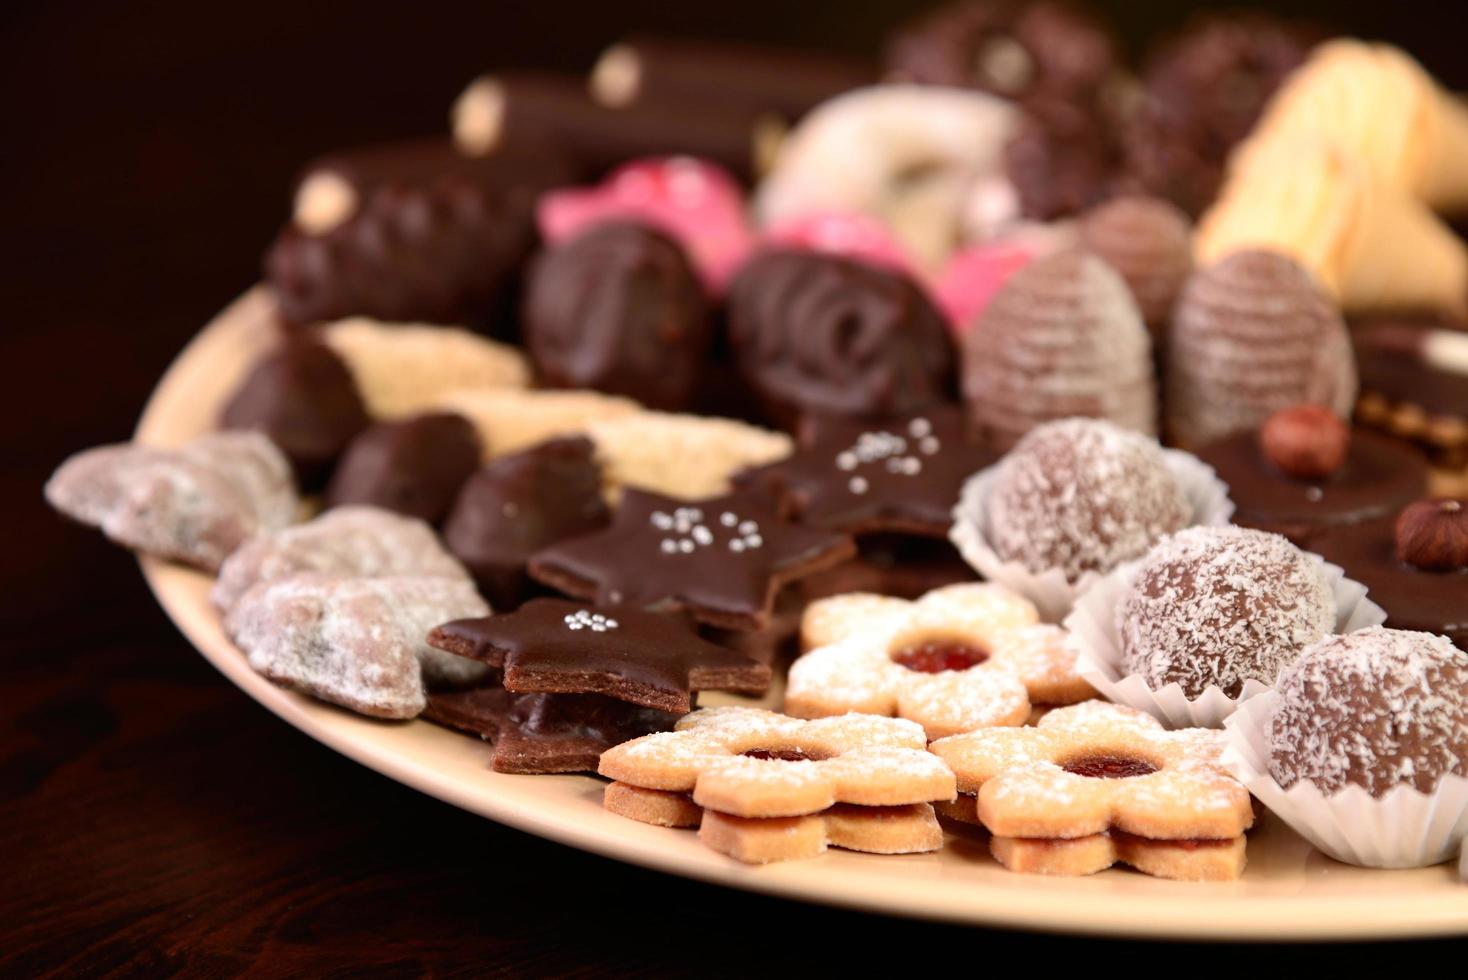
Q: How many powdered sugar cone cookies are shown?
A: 3